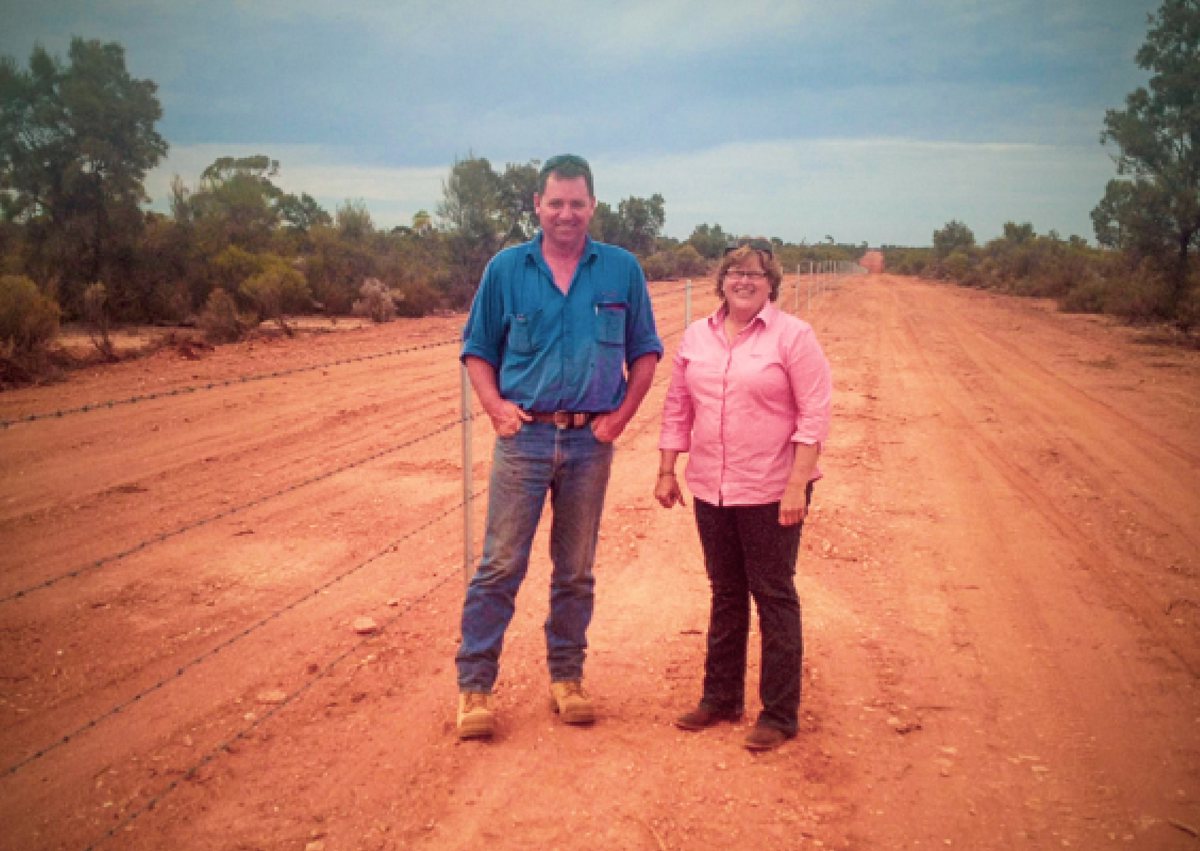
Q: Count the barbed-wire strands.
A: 4